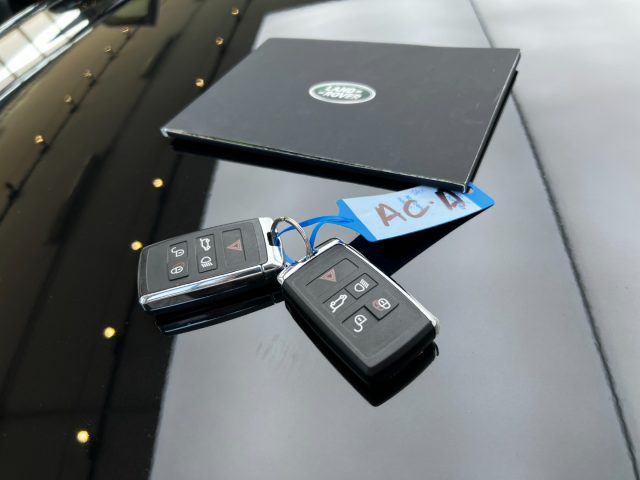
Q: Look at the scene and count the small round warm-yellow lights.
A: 12